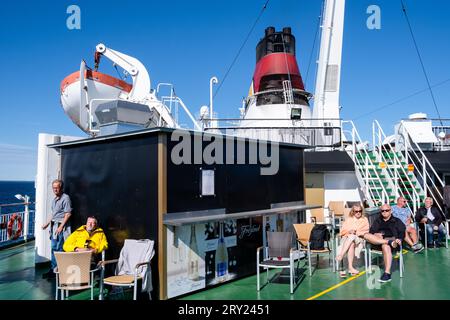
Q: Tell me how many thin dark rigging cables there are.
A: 4